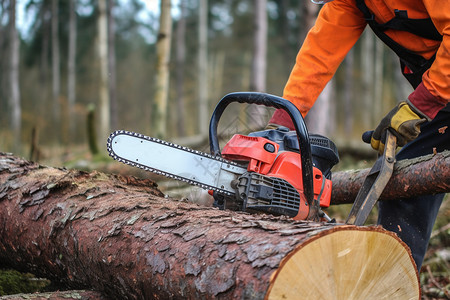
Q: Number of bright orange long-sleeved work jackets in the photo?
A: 1